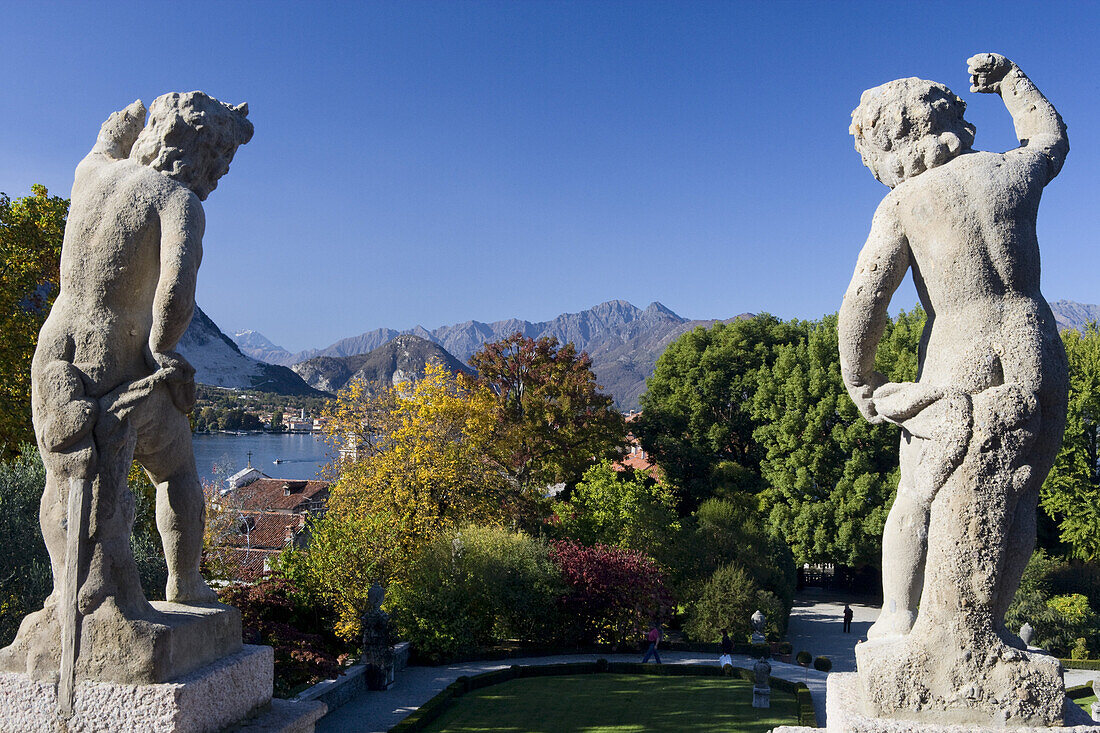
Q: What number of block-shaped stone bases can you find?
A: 2